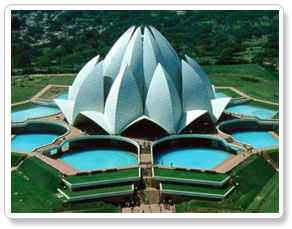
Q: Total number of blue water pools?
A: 8